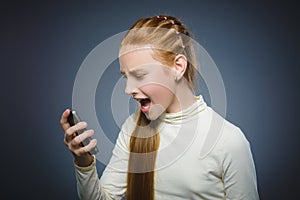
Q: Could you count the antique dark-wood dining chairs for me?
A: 0